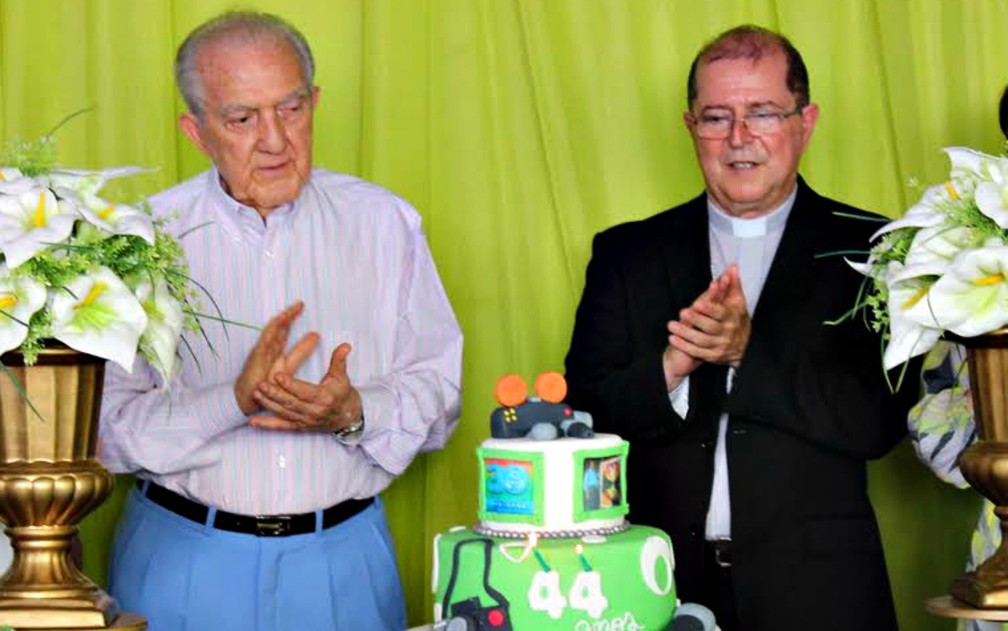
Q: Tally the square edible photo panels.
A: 2